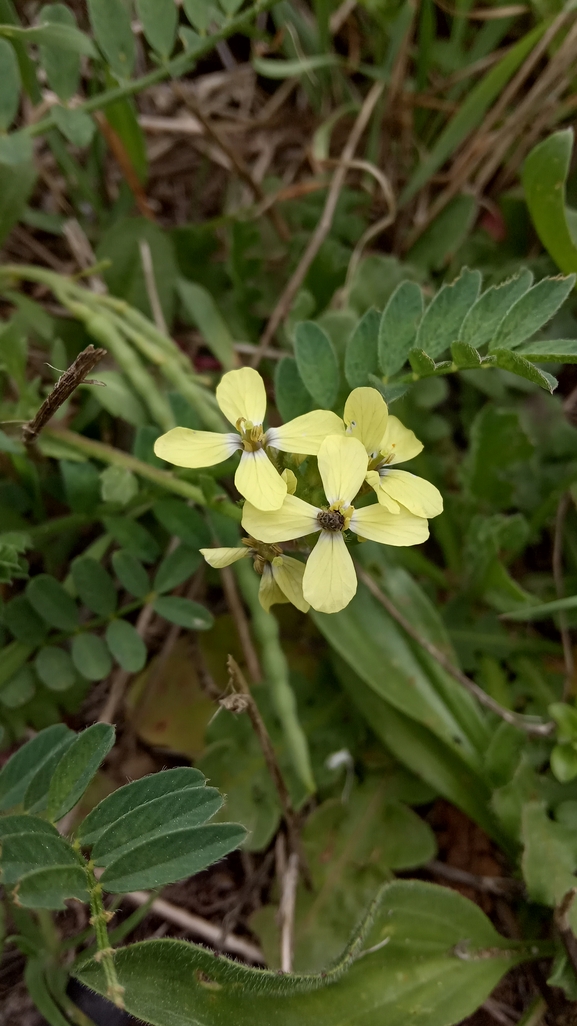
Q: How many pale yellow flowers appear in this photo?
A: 4